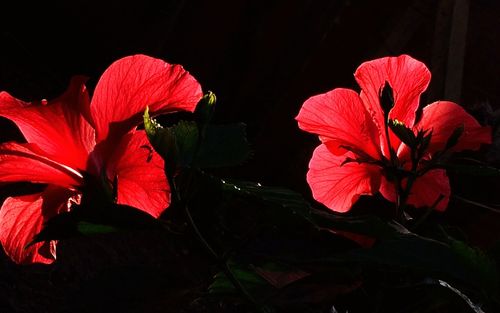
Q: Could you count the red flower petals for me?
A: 10